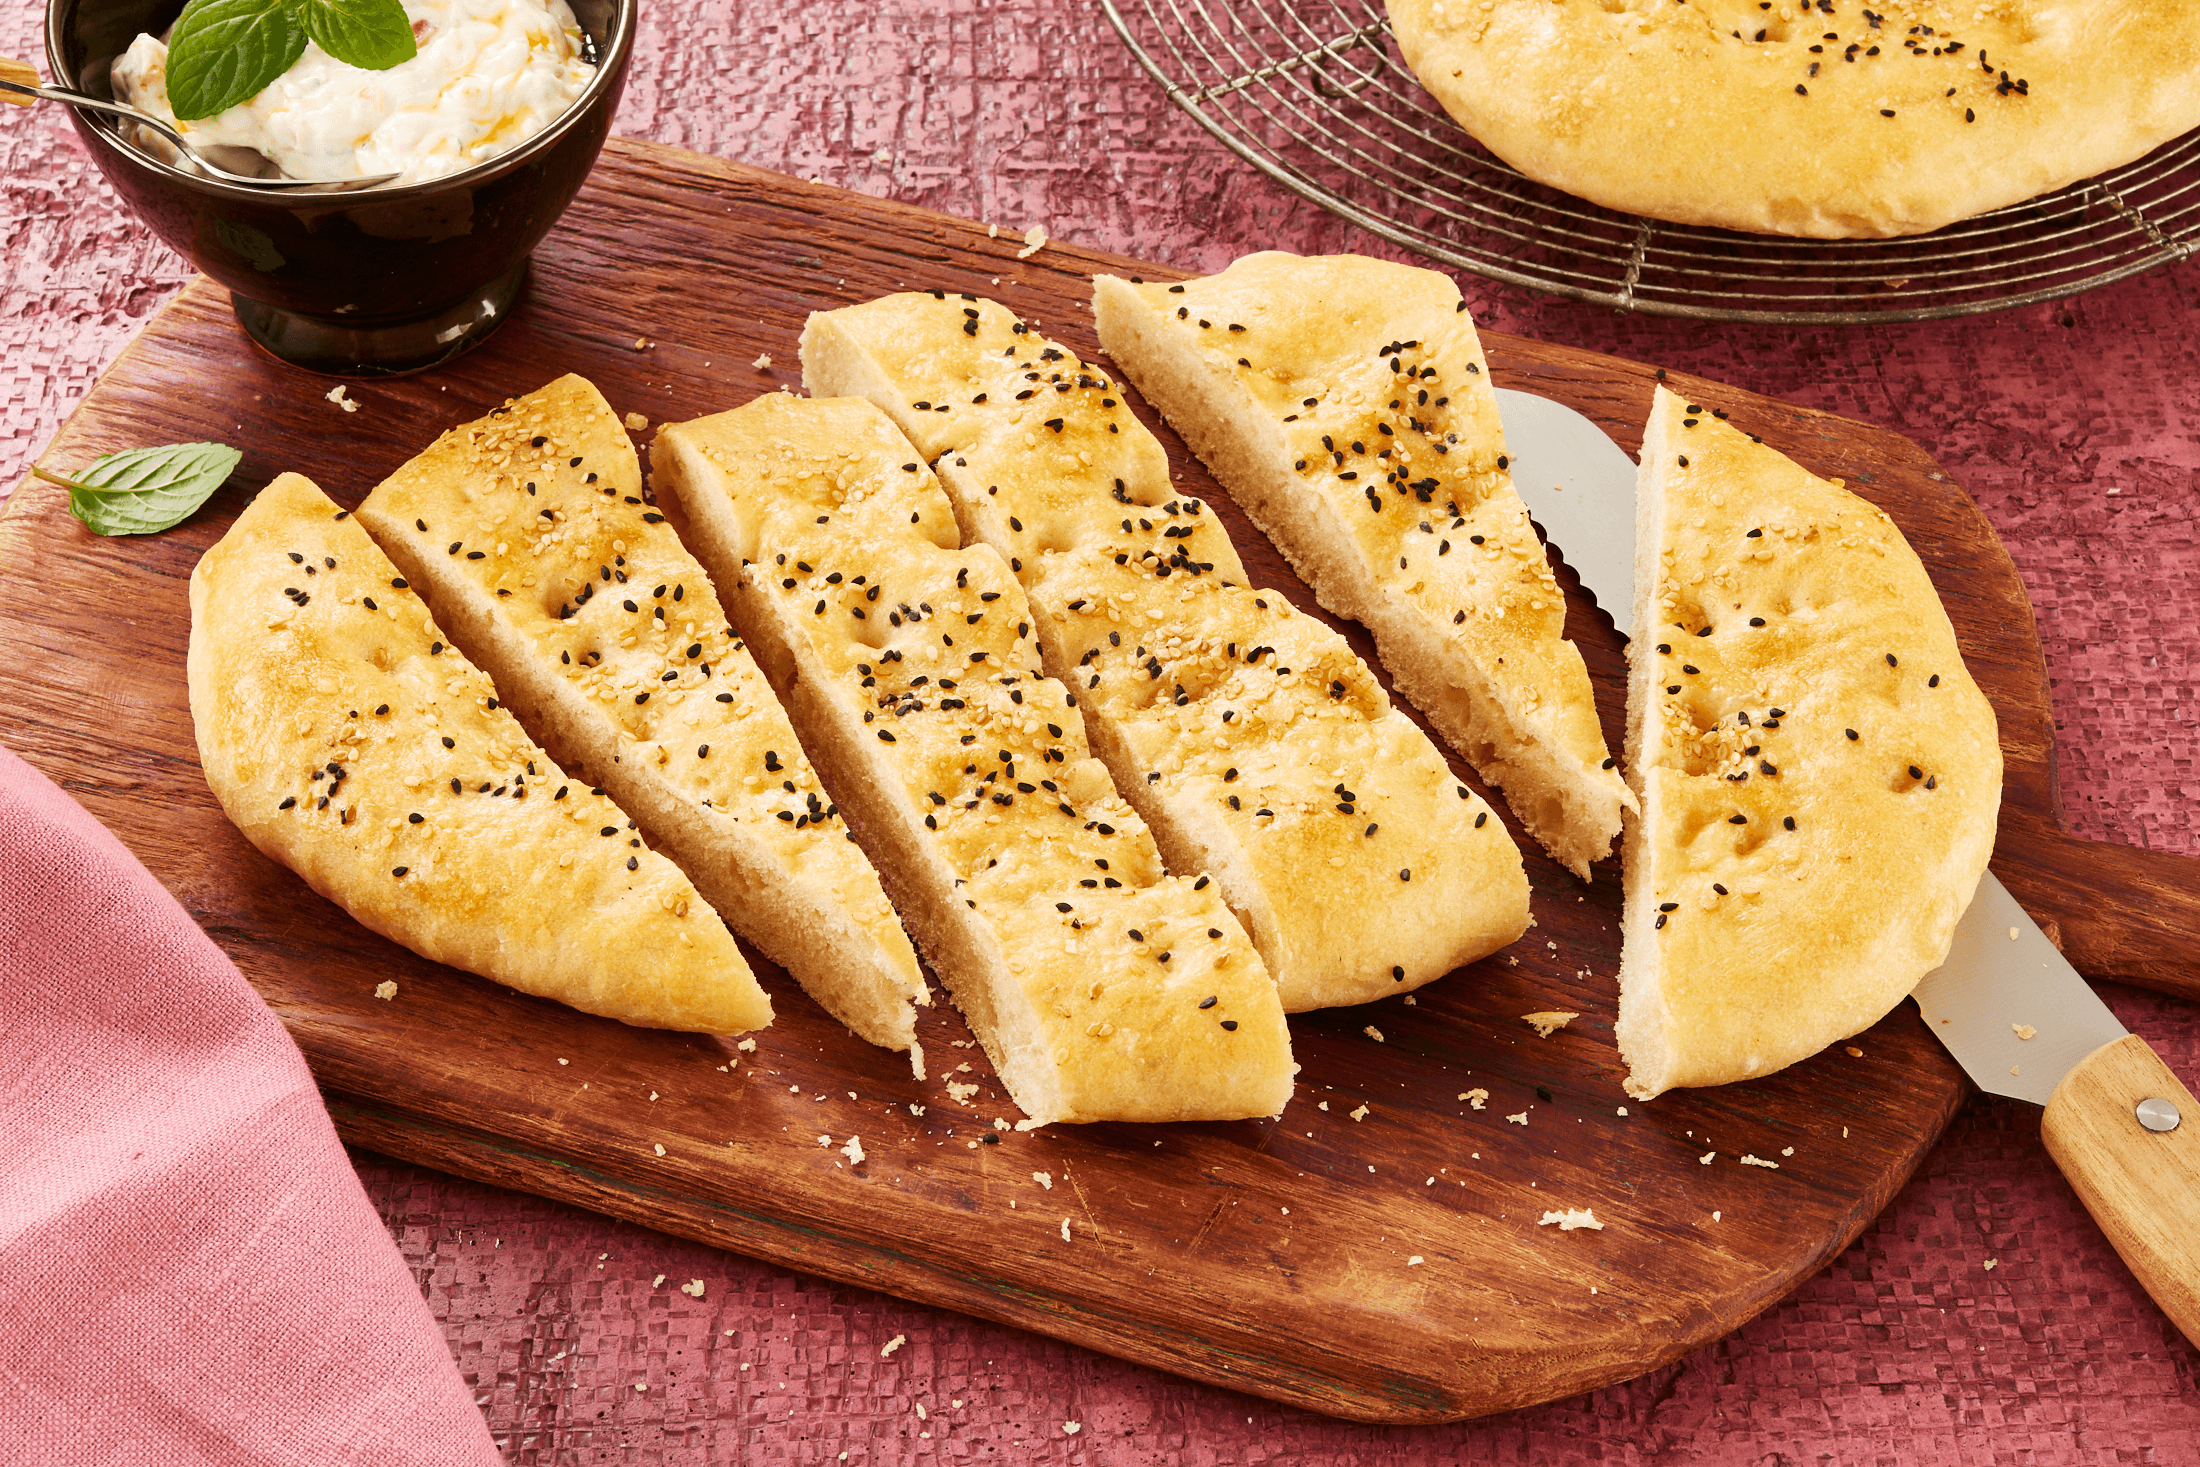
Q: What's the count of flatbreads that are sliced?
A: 1